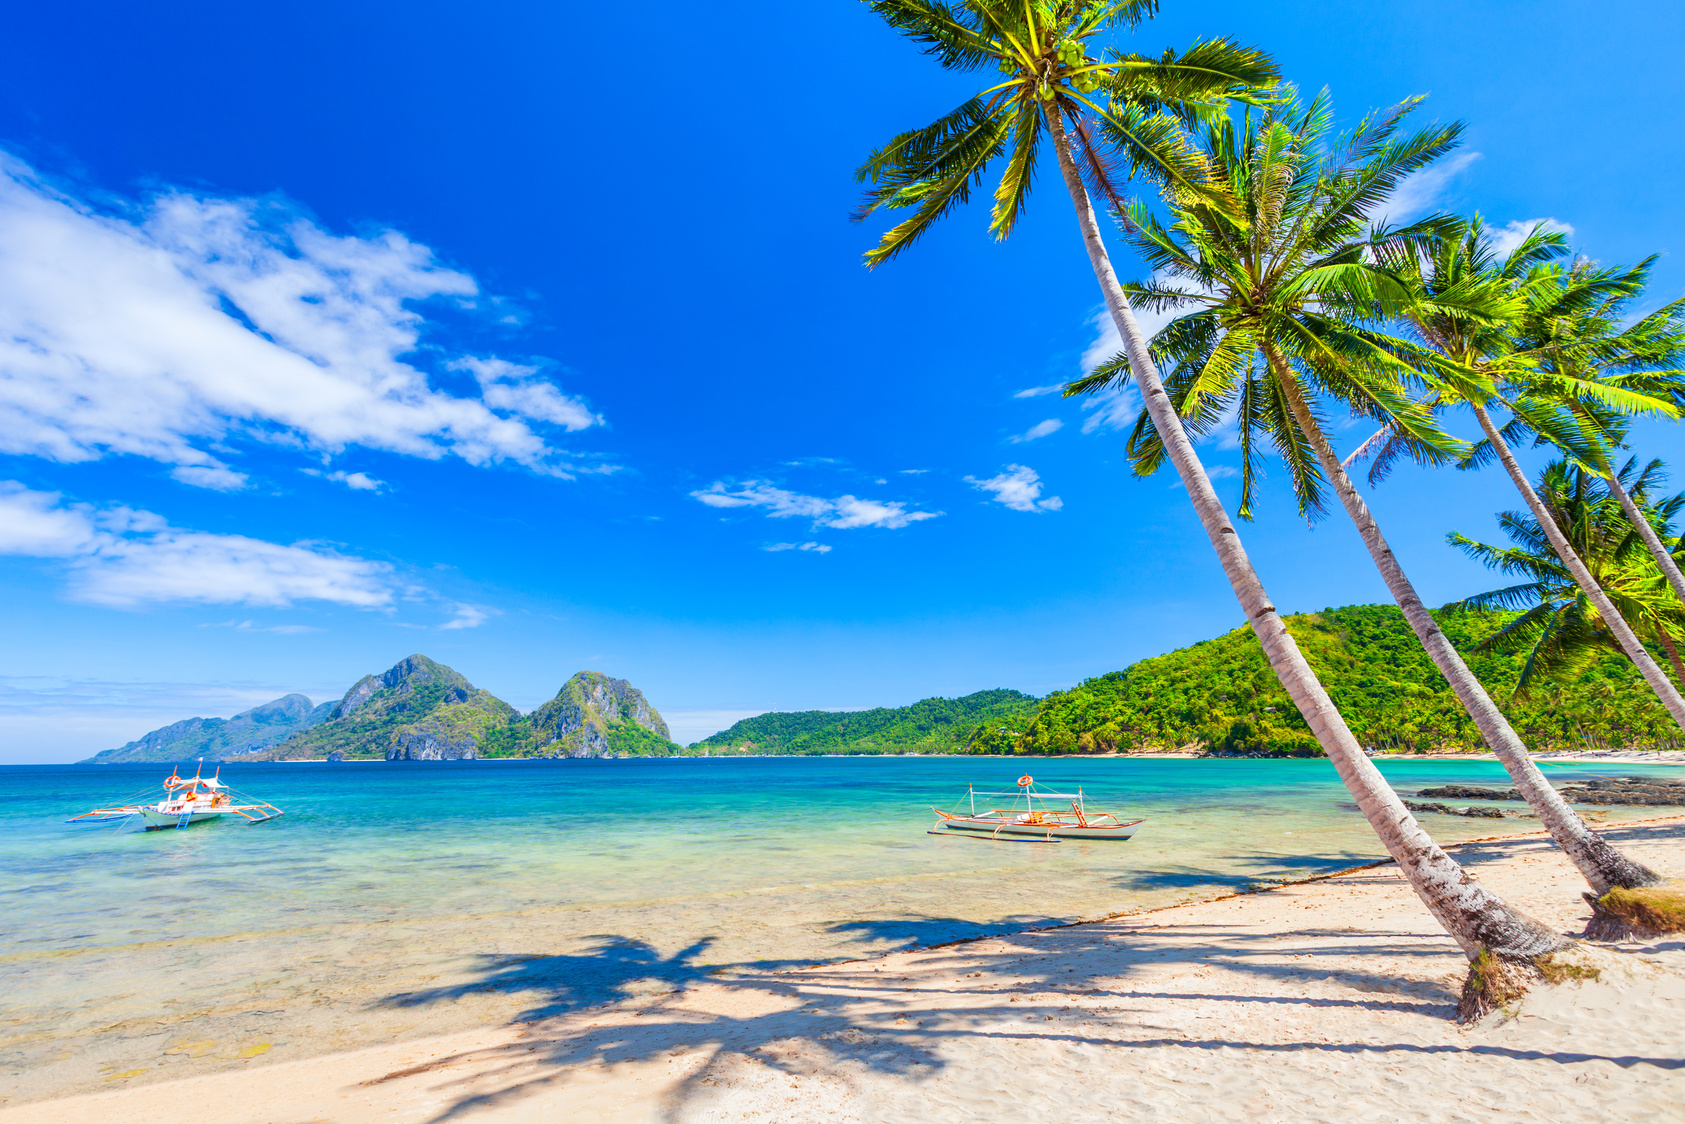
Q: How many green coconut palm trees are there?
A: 5